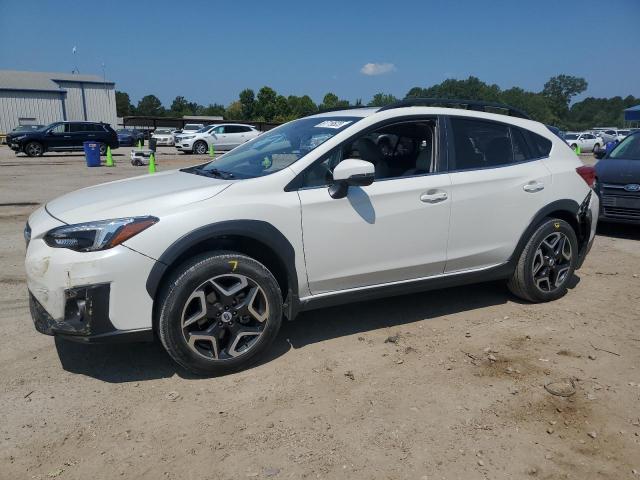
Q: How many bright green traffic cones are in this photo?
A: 5